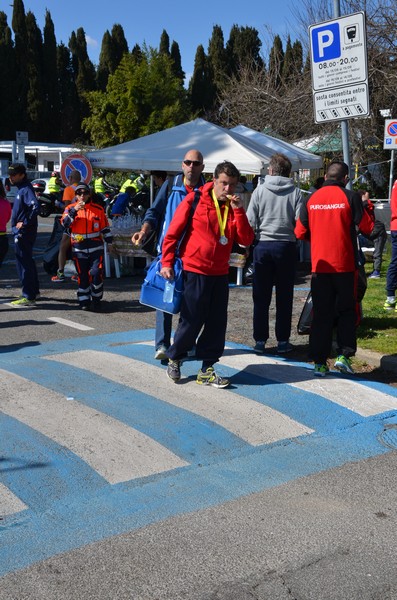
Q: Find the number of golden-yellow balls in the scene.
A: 0